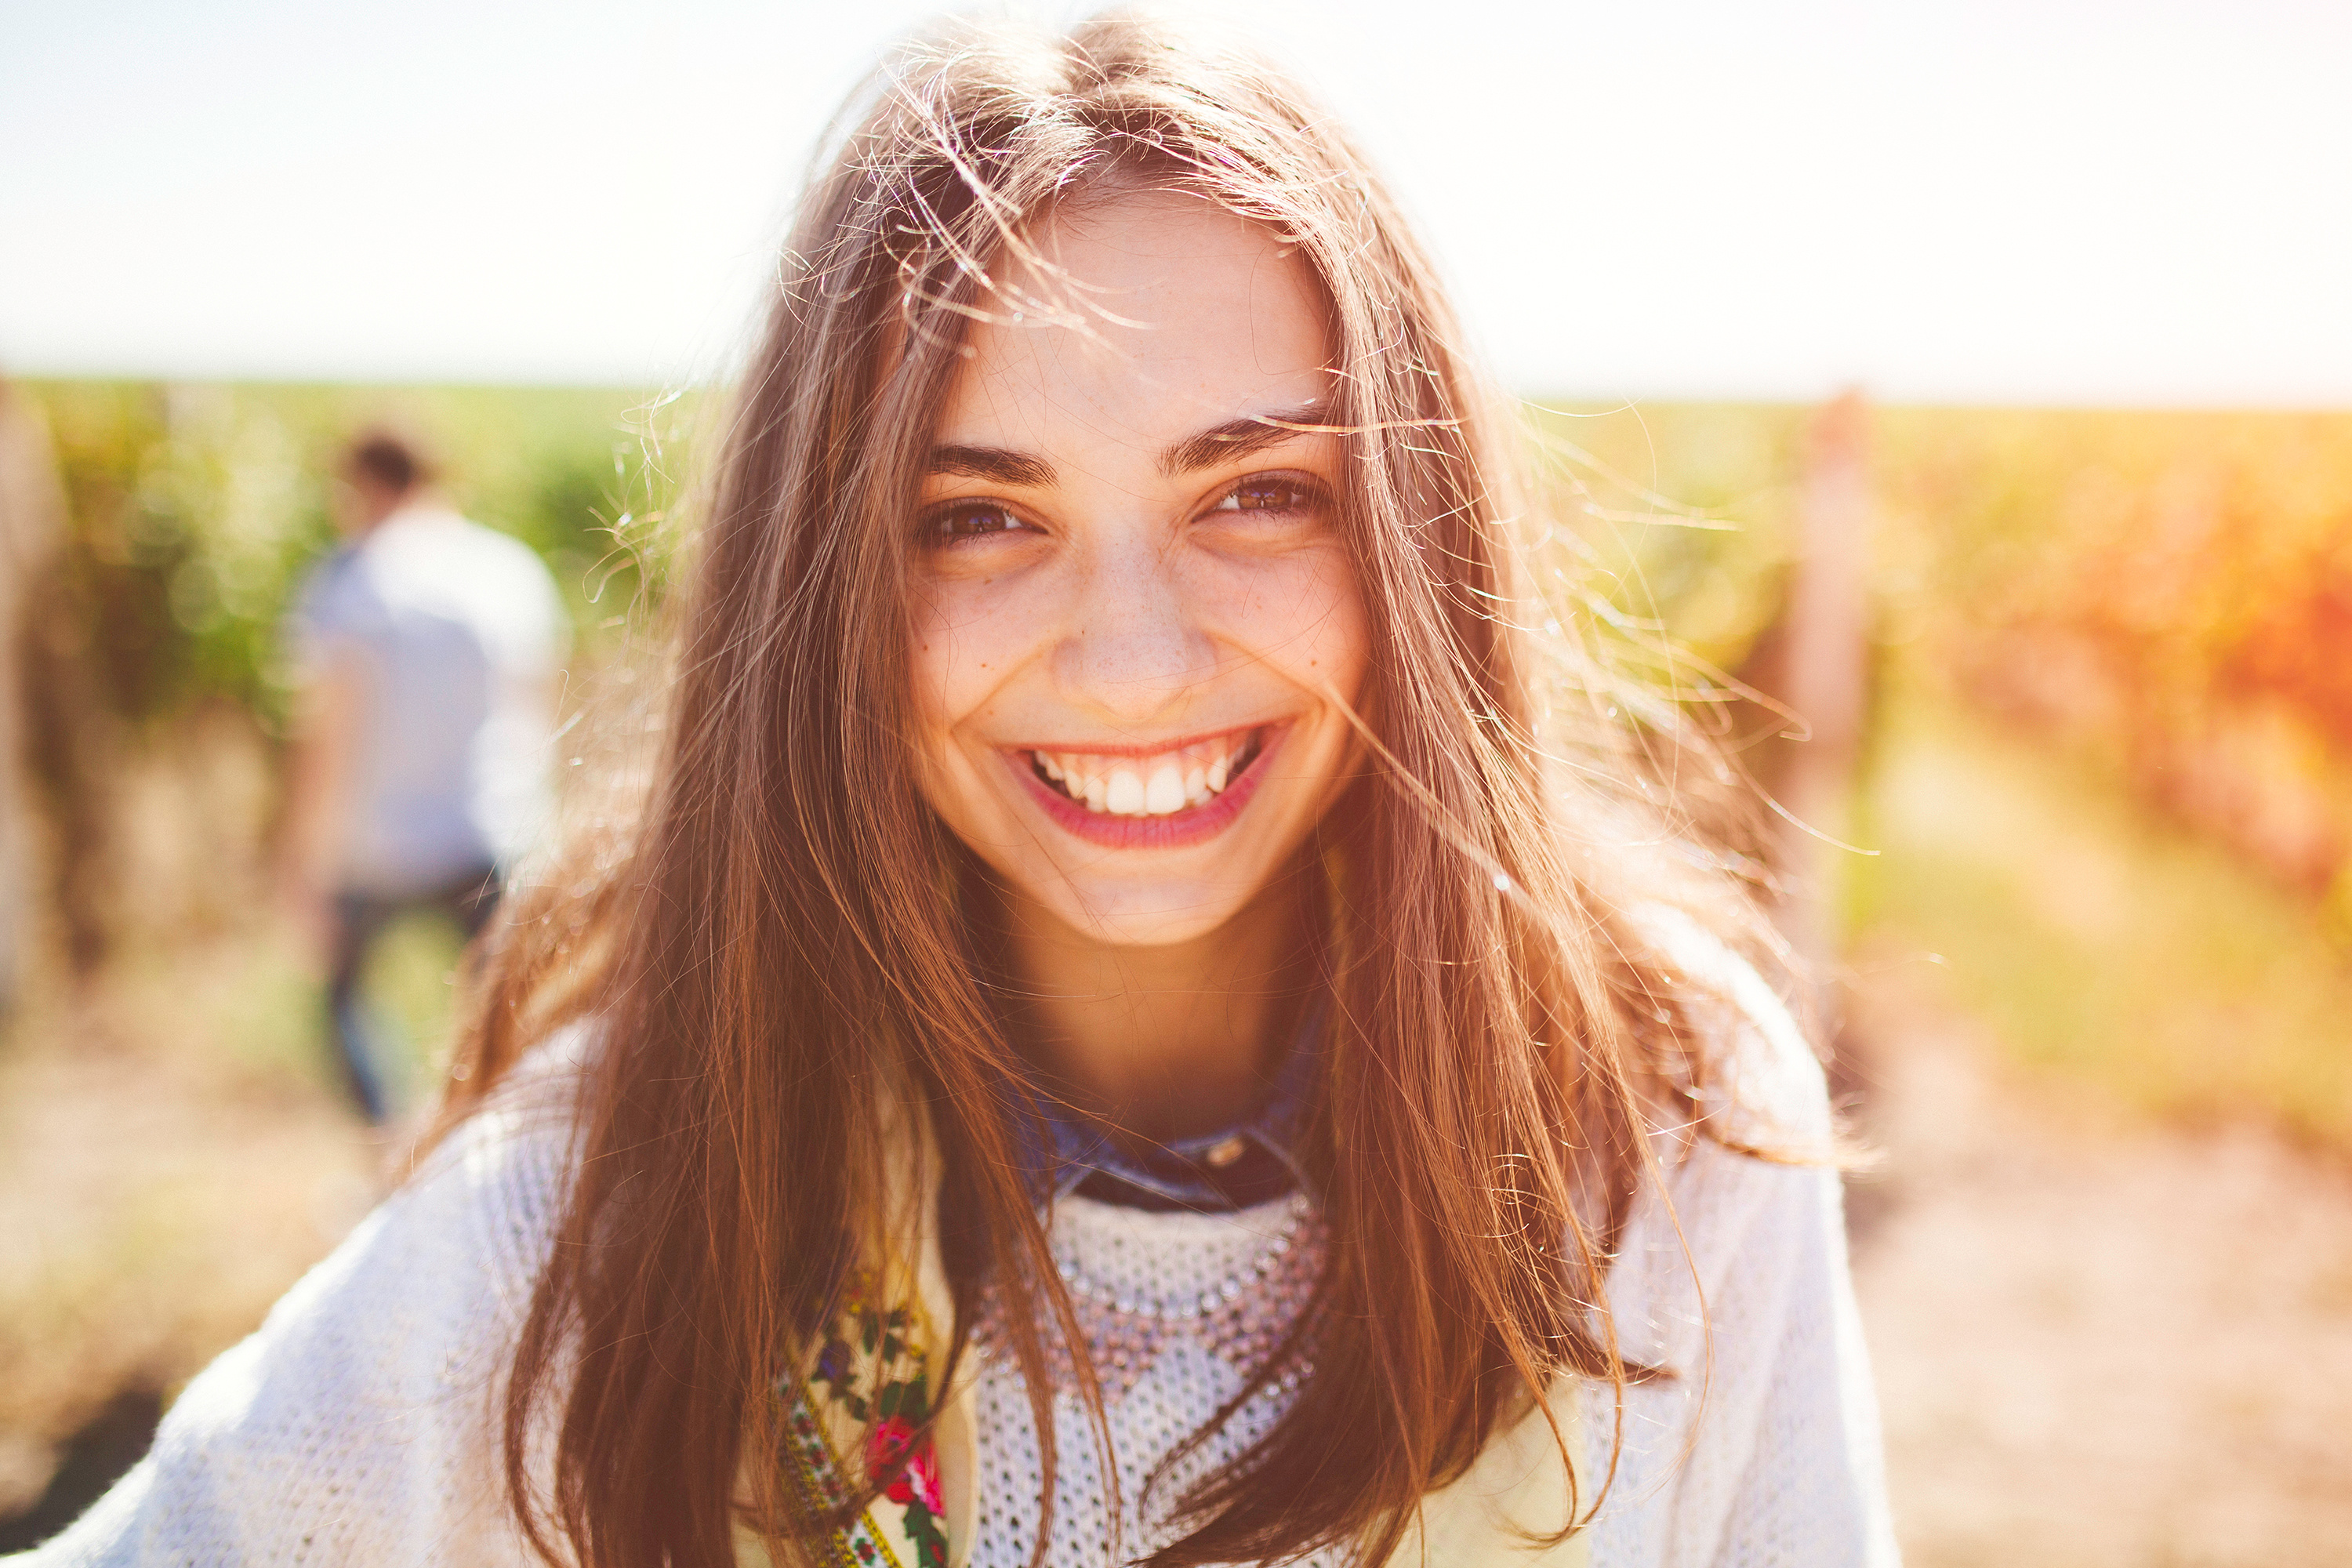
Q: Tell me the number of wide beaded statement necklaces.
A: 1